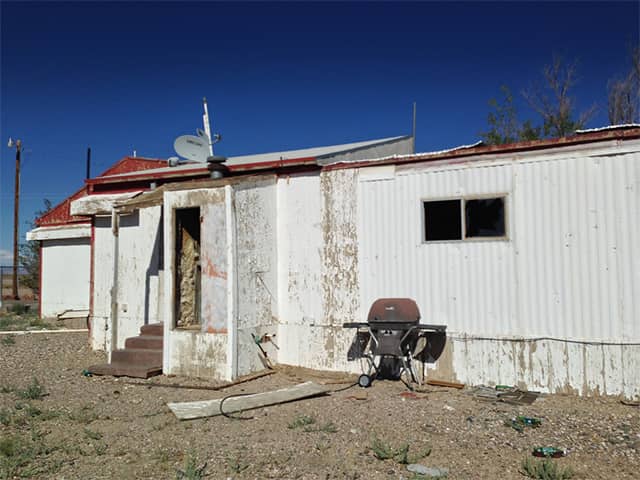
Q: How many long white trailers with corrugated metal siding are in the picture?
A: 1